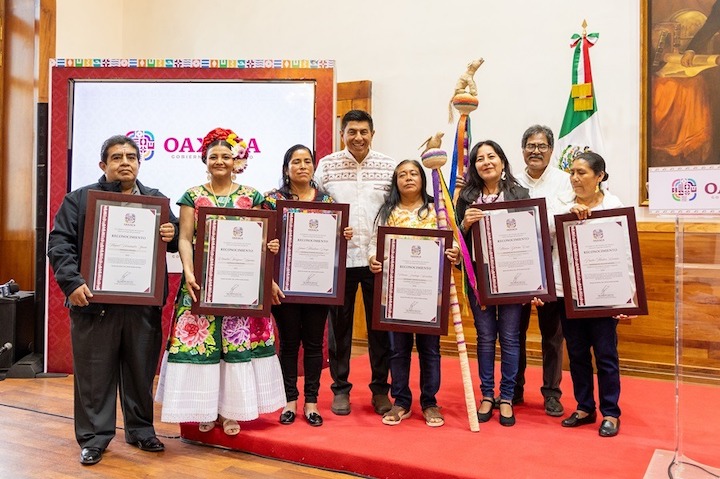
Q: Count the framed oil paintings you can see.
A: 1